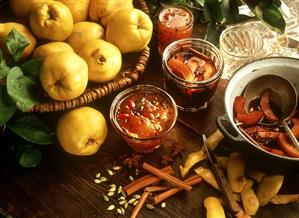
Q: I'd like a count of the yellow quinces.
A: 11